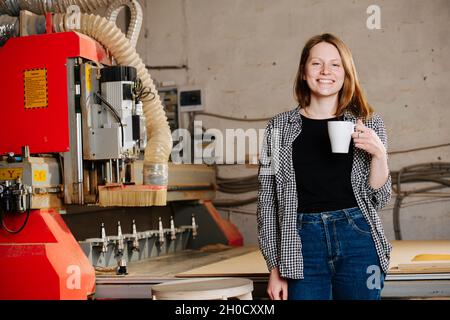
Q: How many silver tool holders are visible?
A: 6